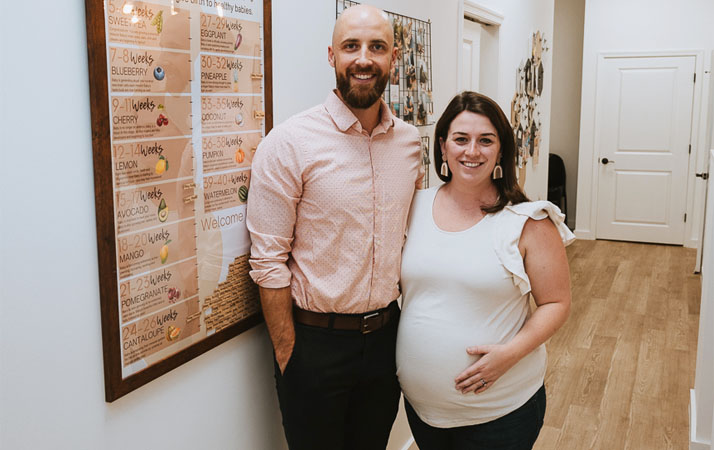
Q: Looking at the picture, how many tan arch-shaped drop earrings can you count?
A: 2